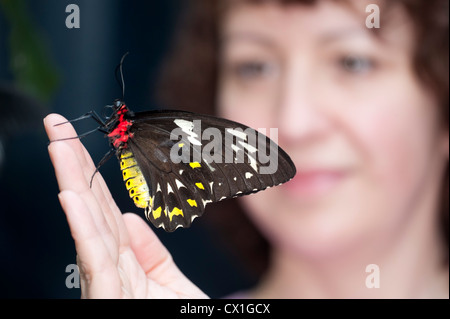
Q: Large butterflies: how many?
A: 1